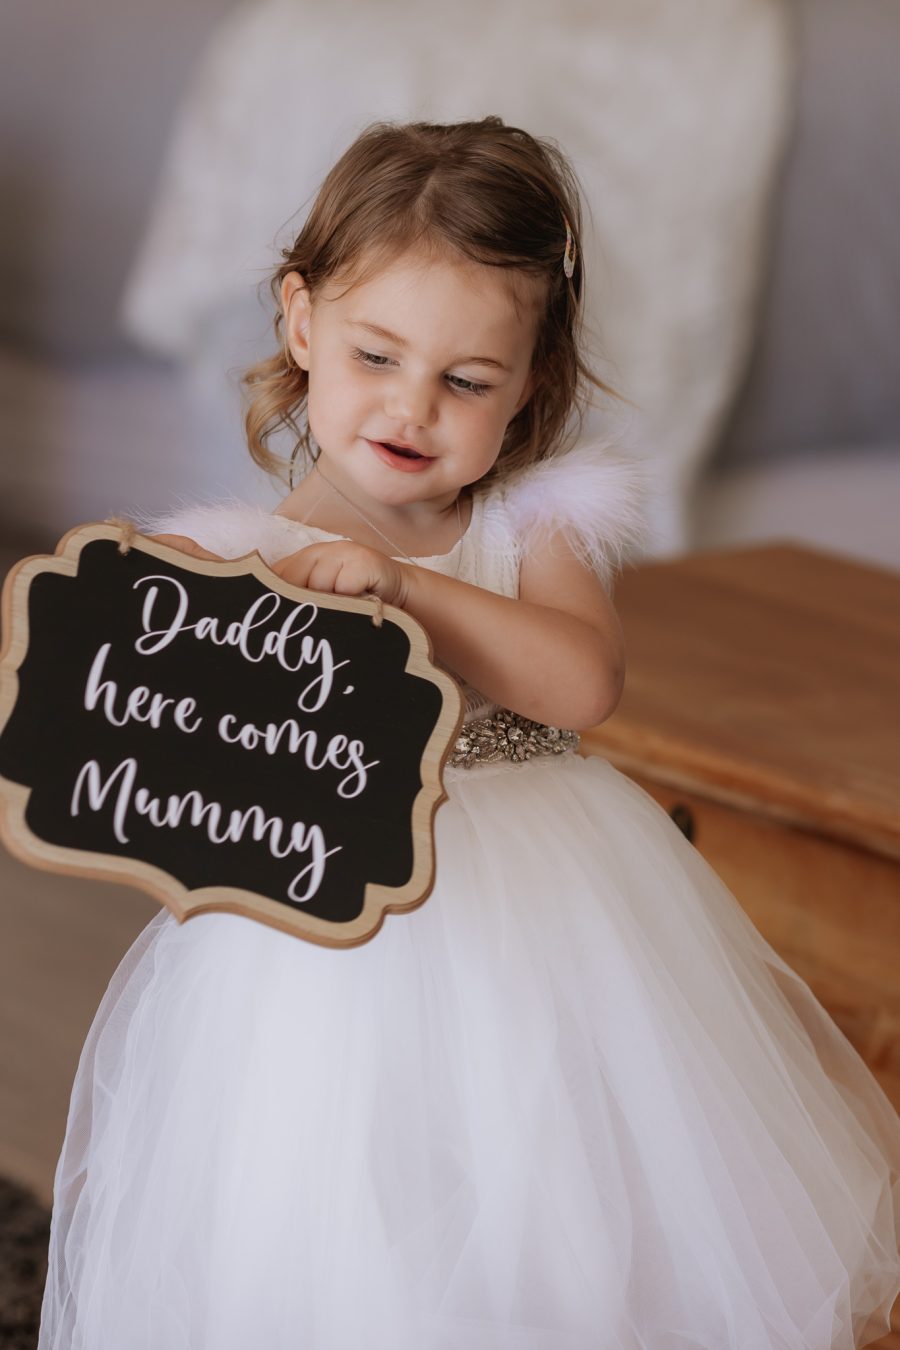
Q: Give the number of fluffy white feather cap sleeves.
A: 2